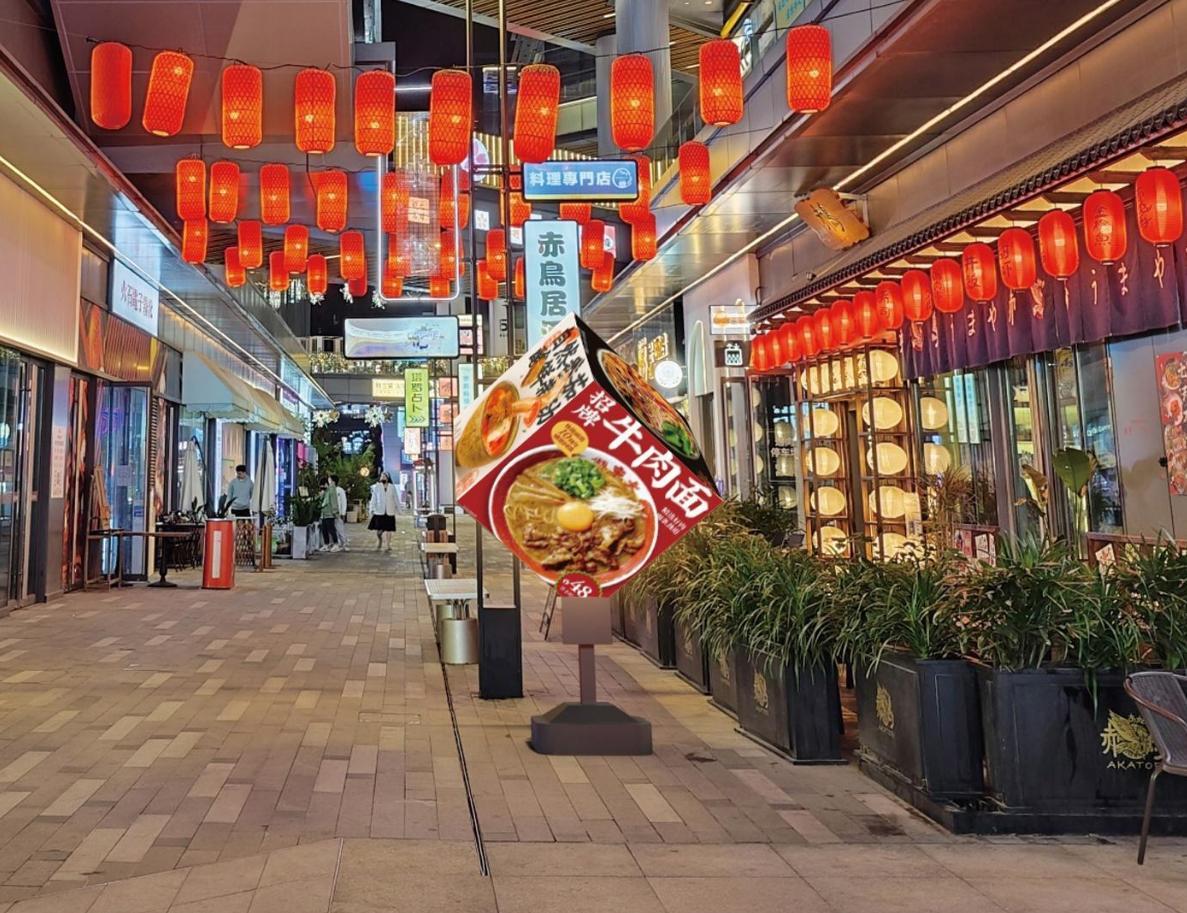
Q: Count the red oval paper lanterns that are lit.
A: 15